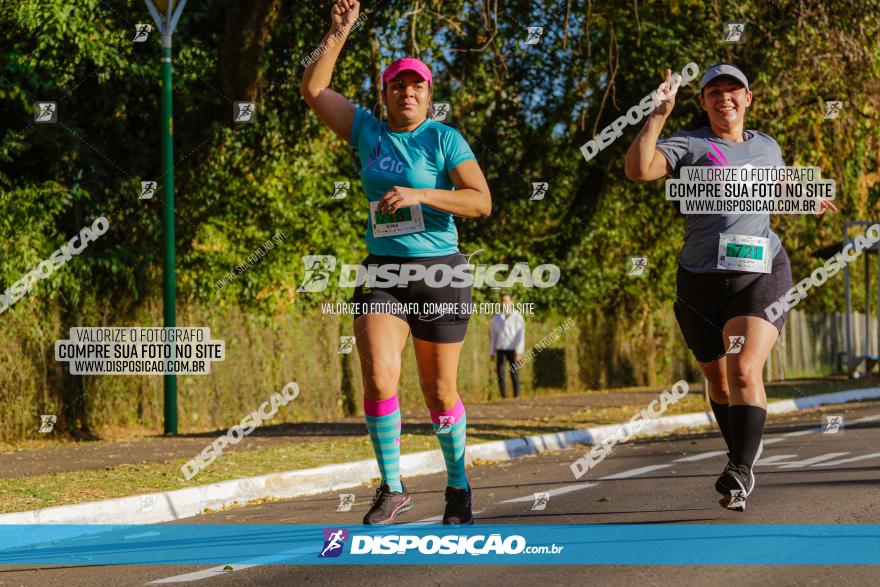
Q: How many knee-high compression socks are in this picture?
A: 4